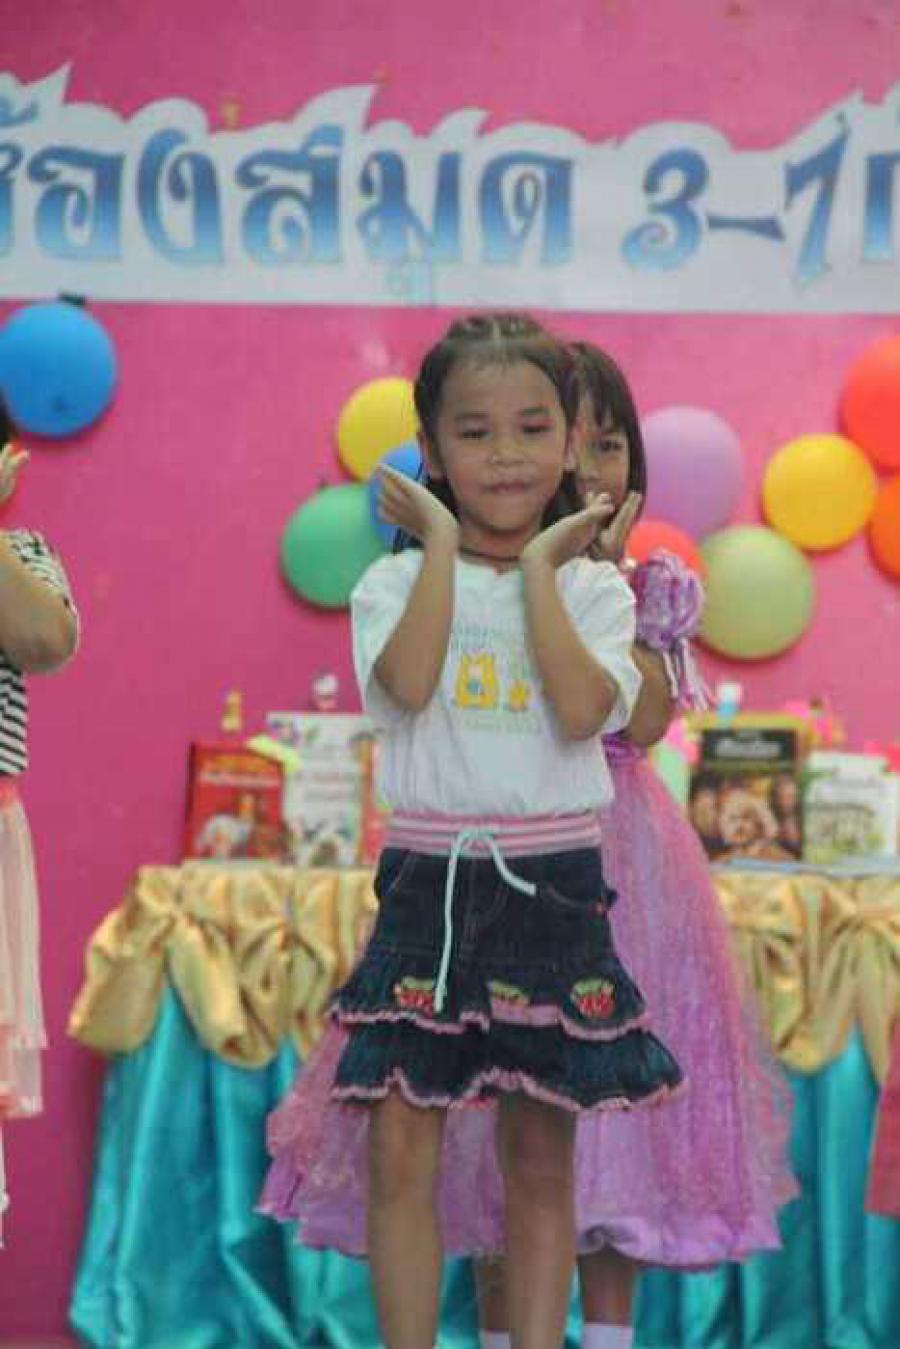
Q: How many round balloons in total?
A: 10